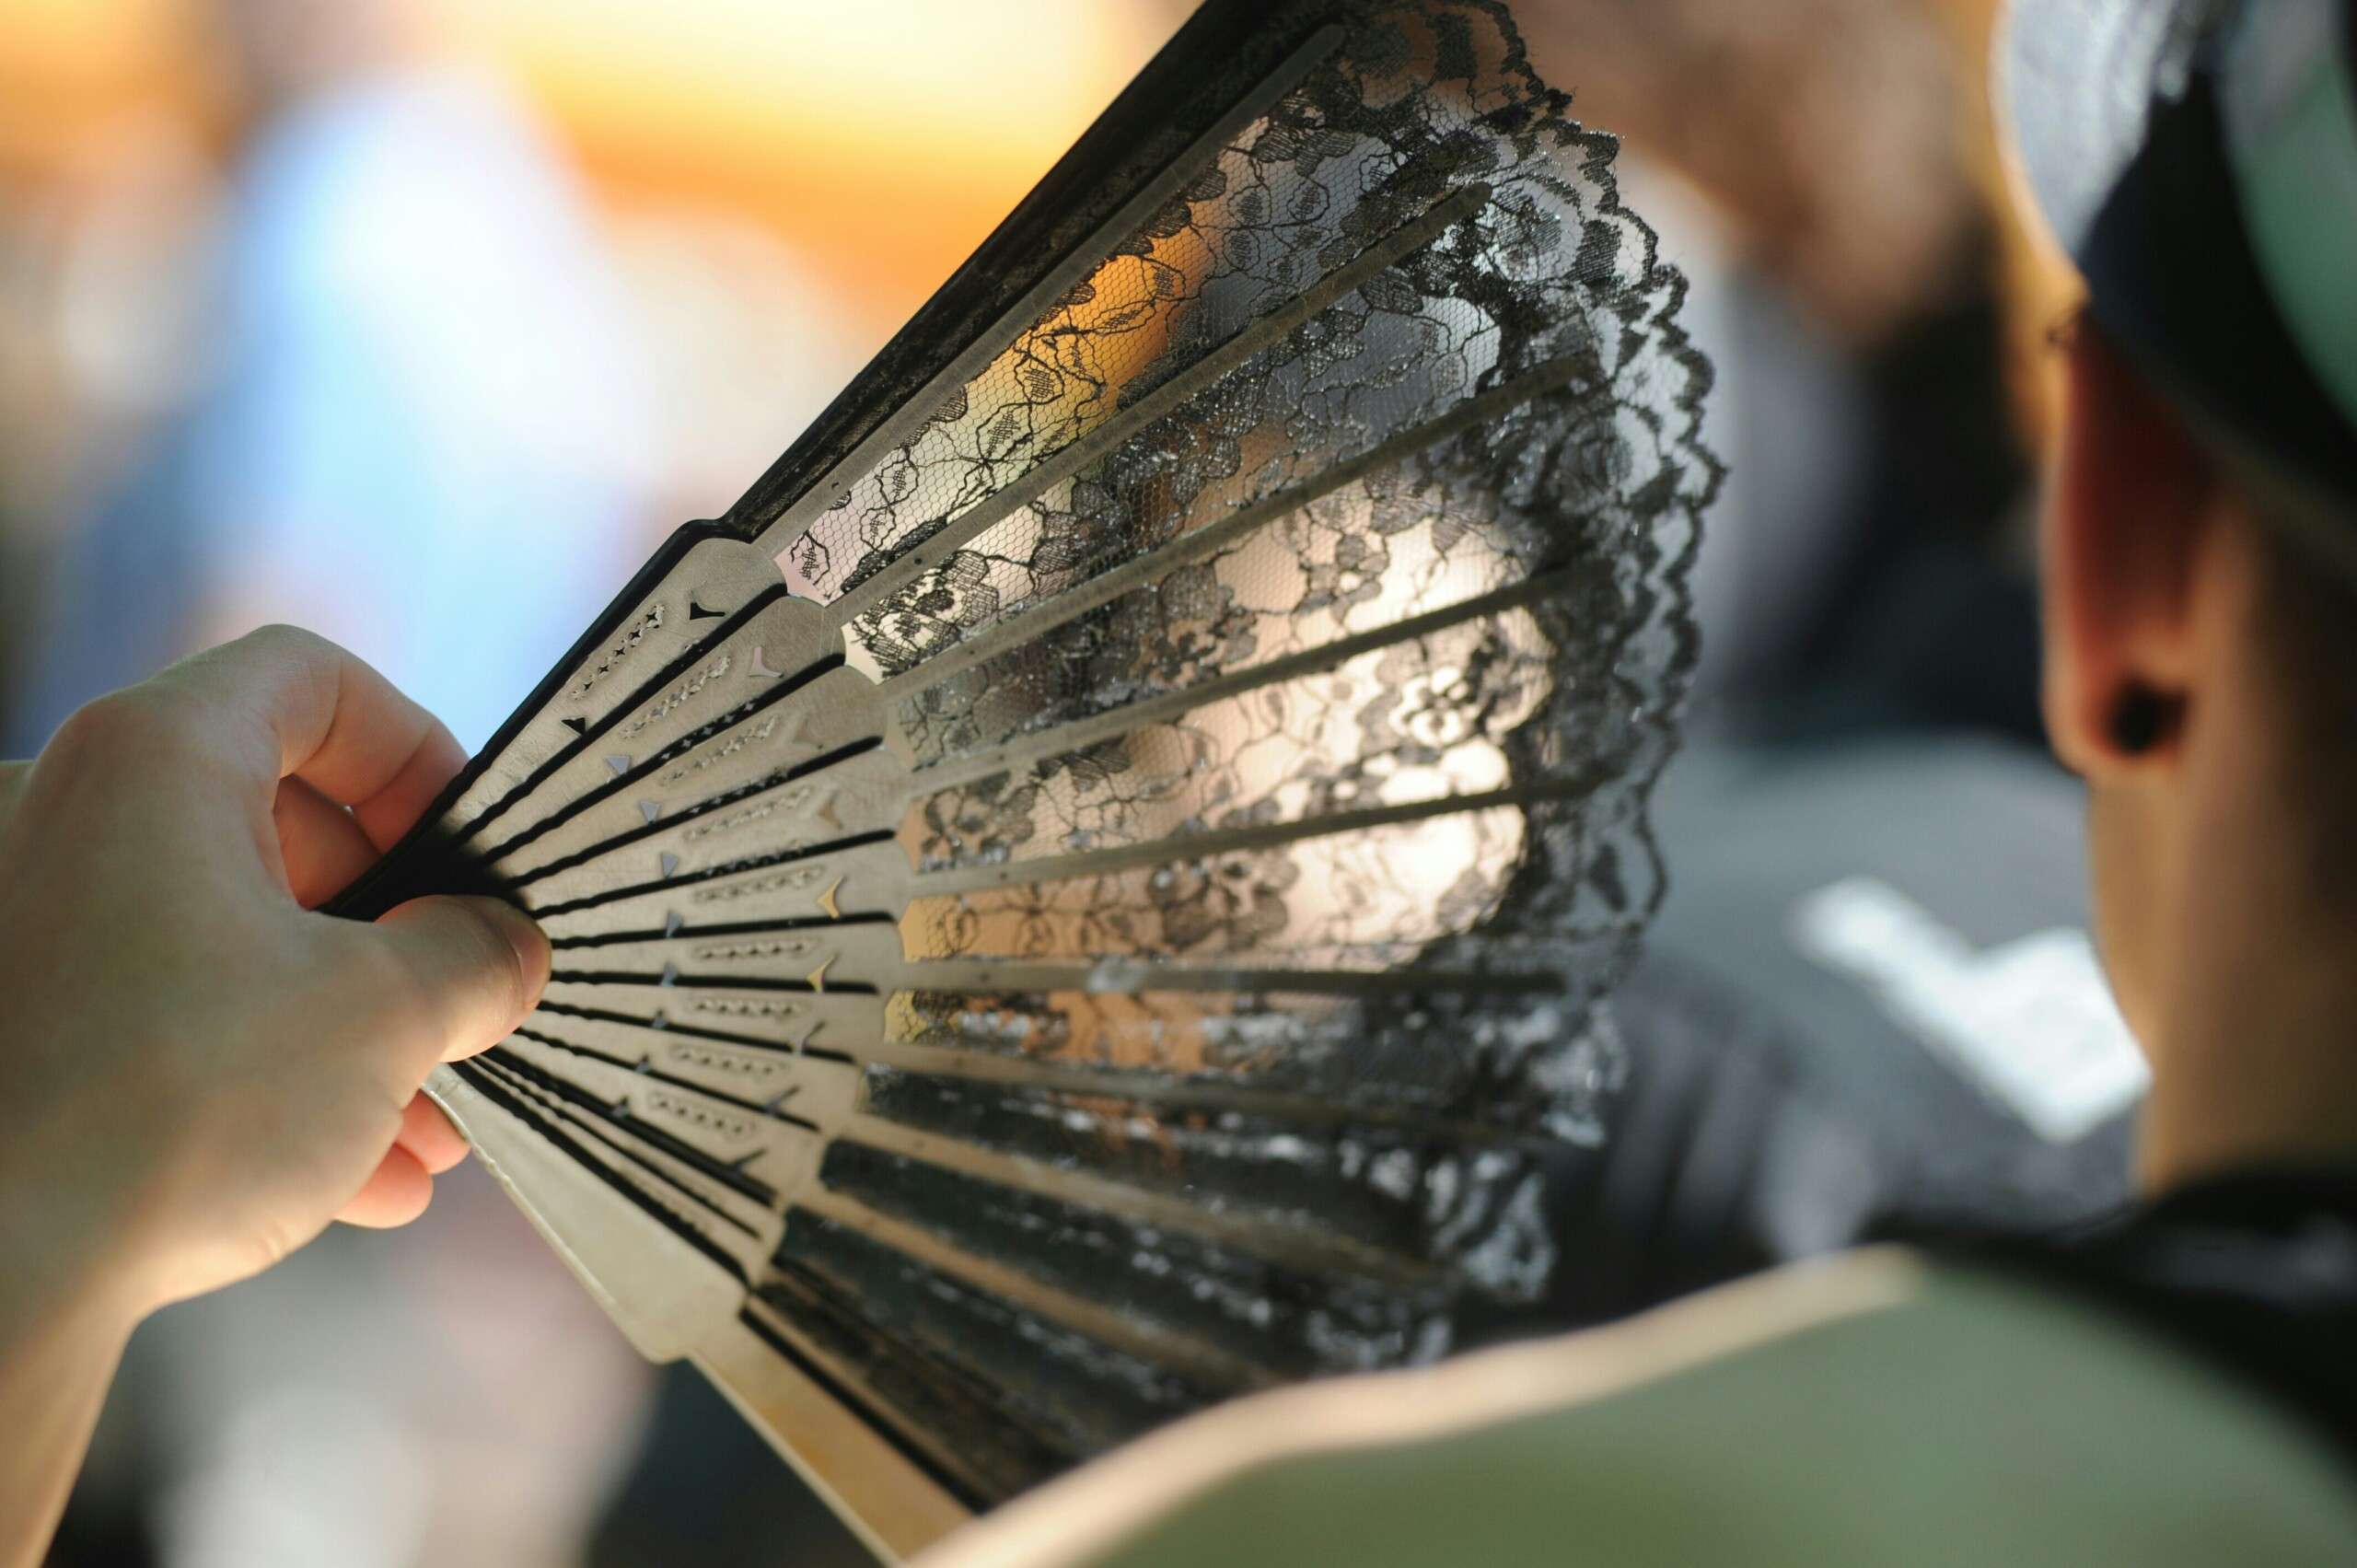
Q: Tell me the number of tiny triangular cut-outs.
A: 9